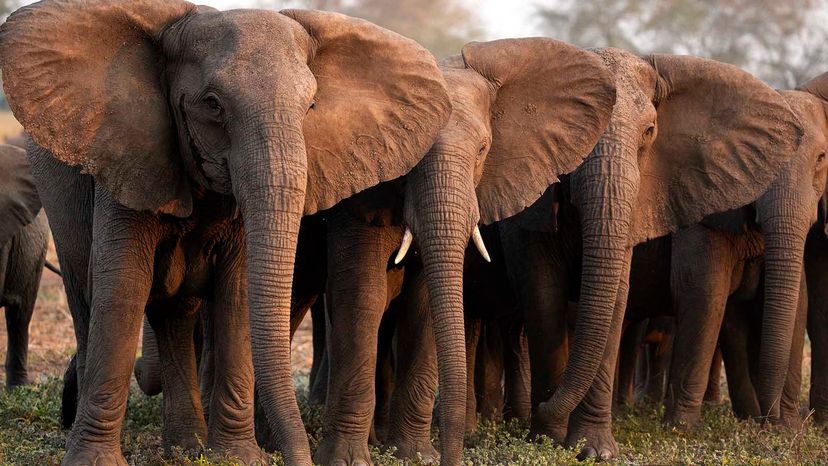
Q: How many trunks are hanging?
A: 4